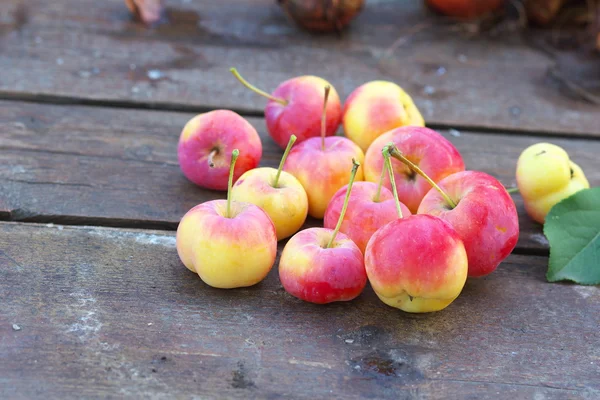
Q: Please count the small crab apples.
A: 12